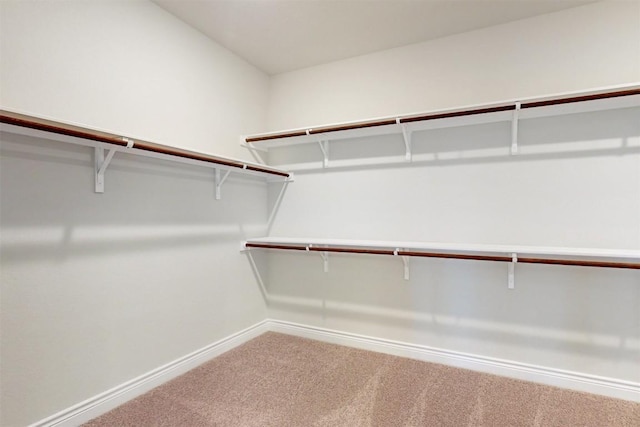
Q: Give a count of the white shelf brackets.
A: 8